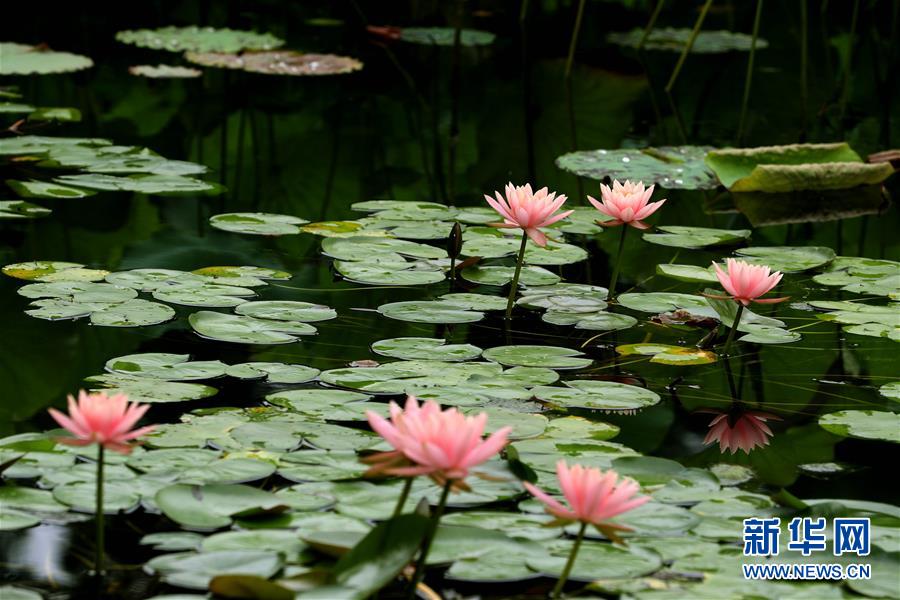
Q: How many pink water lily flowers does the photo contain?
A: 6